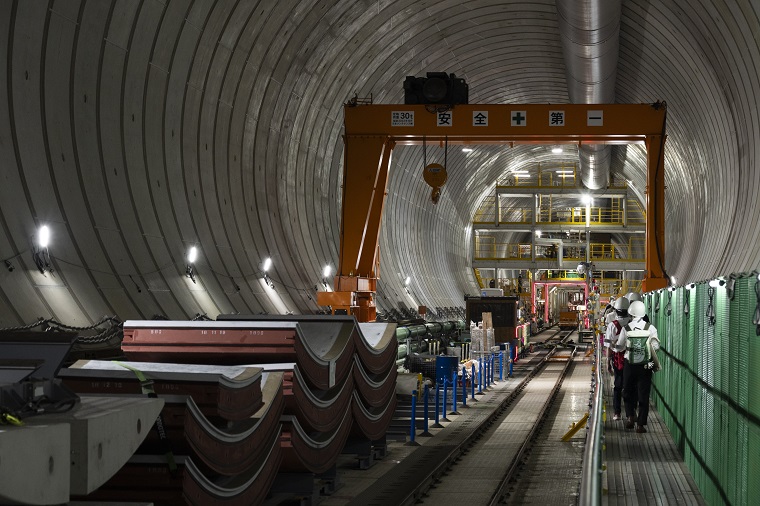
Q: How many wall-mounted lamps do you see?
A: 5